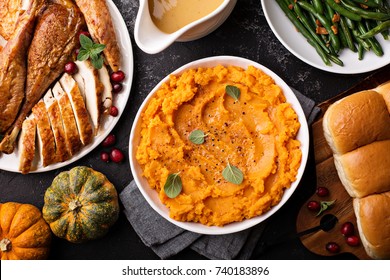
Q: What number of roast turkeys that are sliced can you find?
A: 1